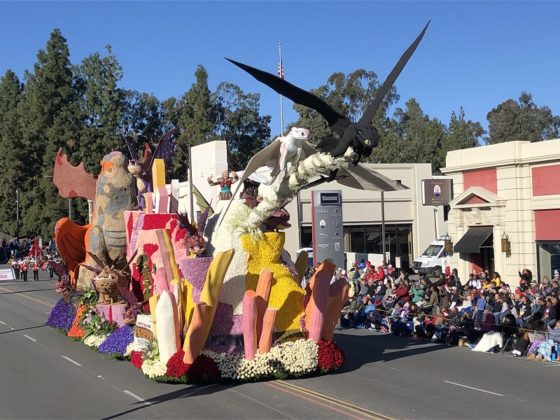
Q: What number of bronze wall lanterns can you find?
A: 2